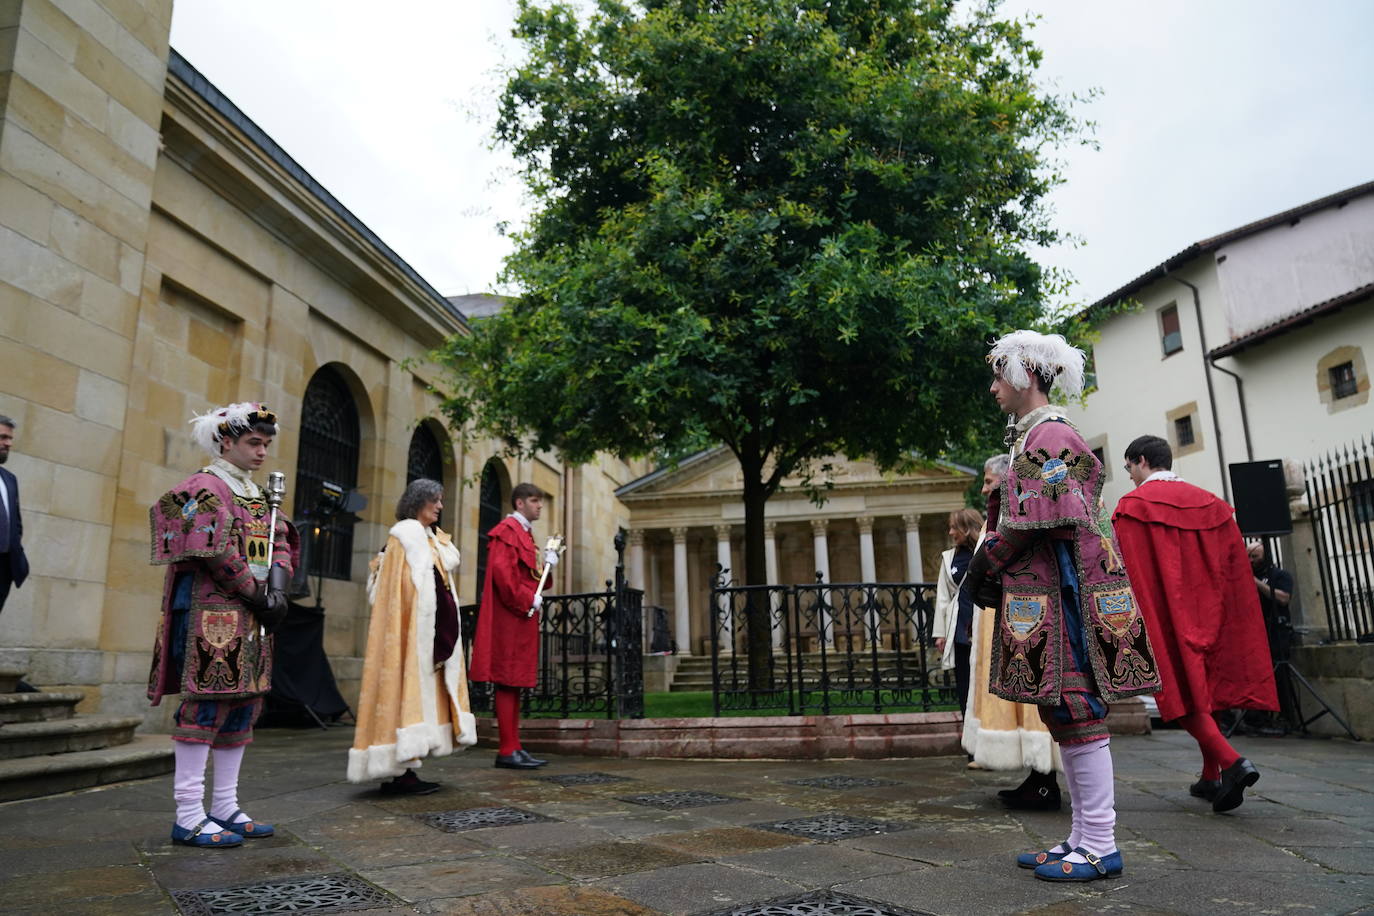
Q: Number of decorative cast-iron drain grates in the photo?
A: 7